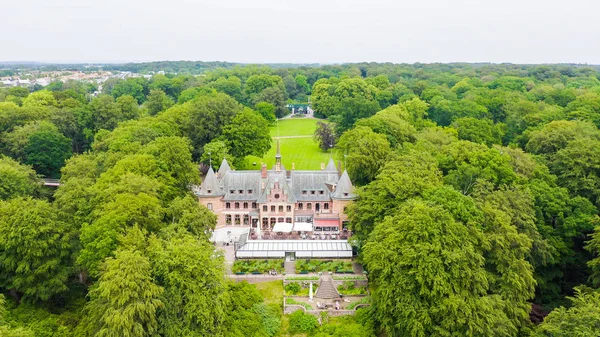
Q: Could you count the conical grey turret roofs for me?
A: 4